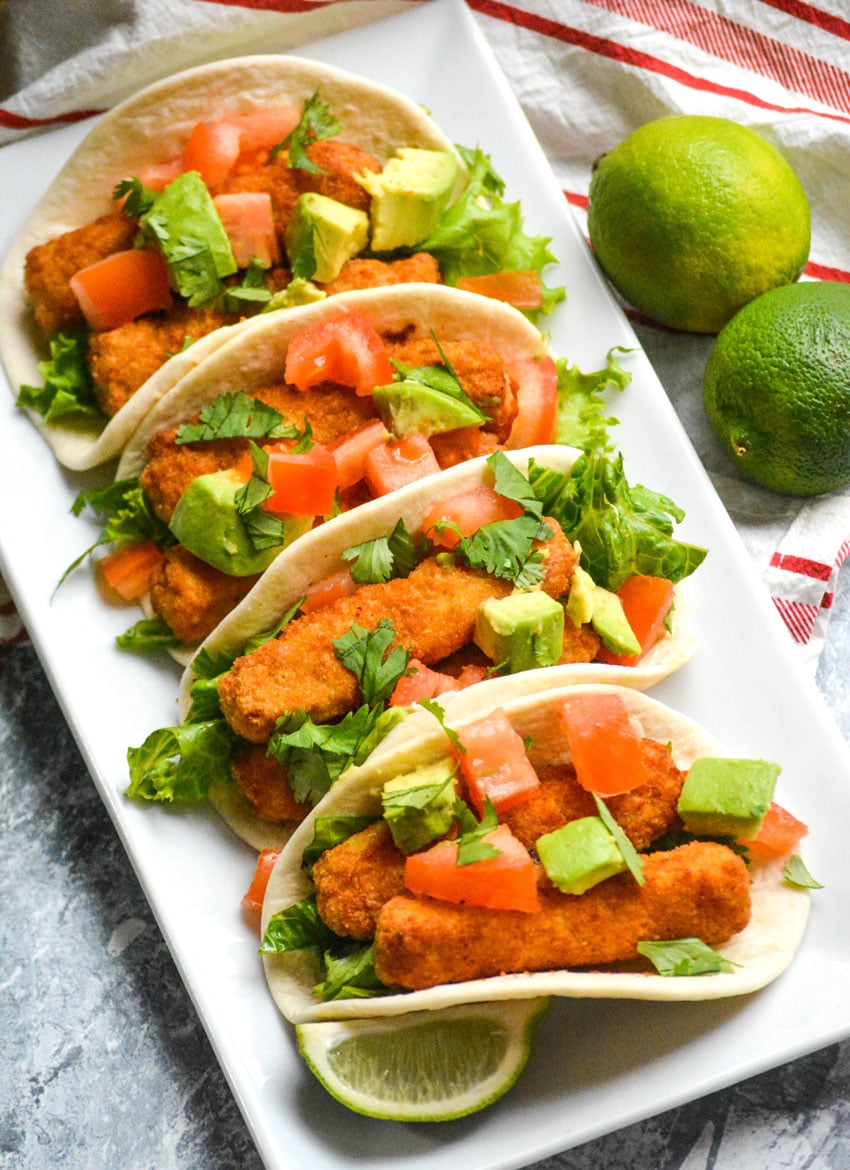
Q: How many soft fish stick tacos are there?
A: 4